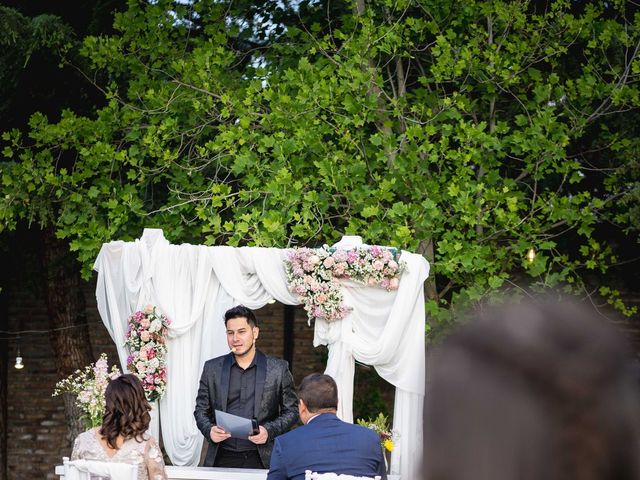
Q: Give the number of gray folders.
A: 1